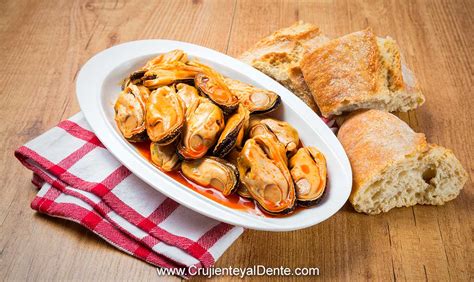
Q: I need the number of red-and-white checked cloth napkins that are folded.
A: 1